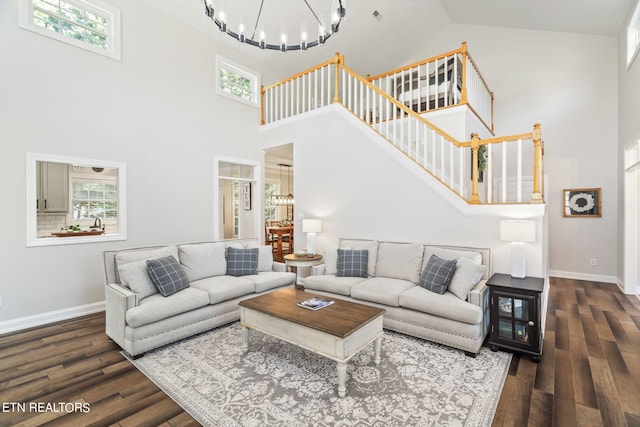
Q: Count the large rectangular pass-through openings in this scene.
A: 1